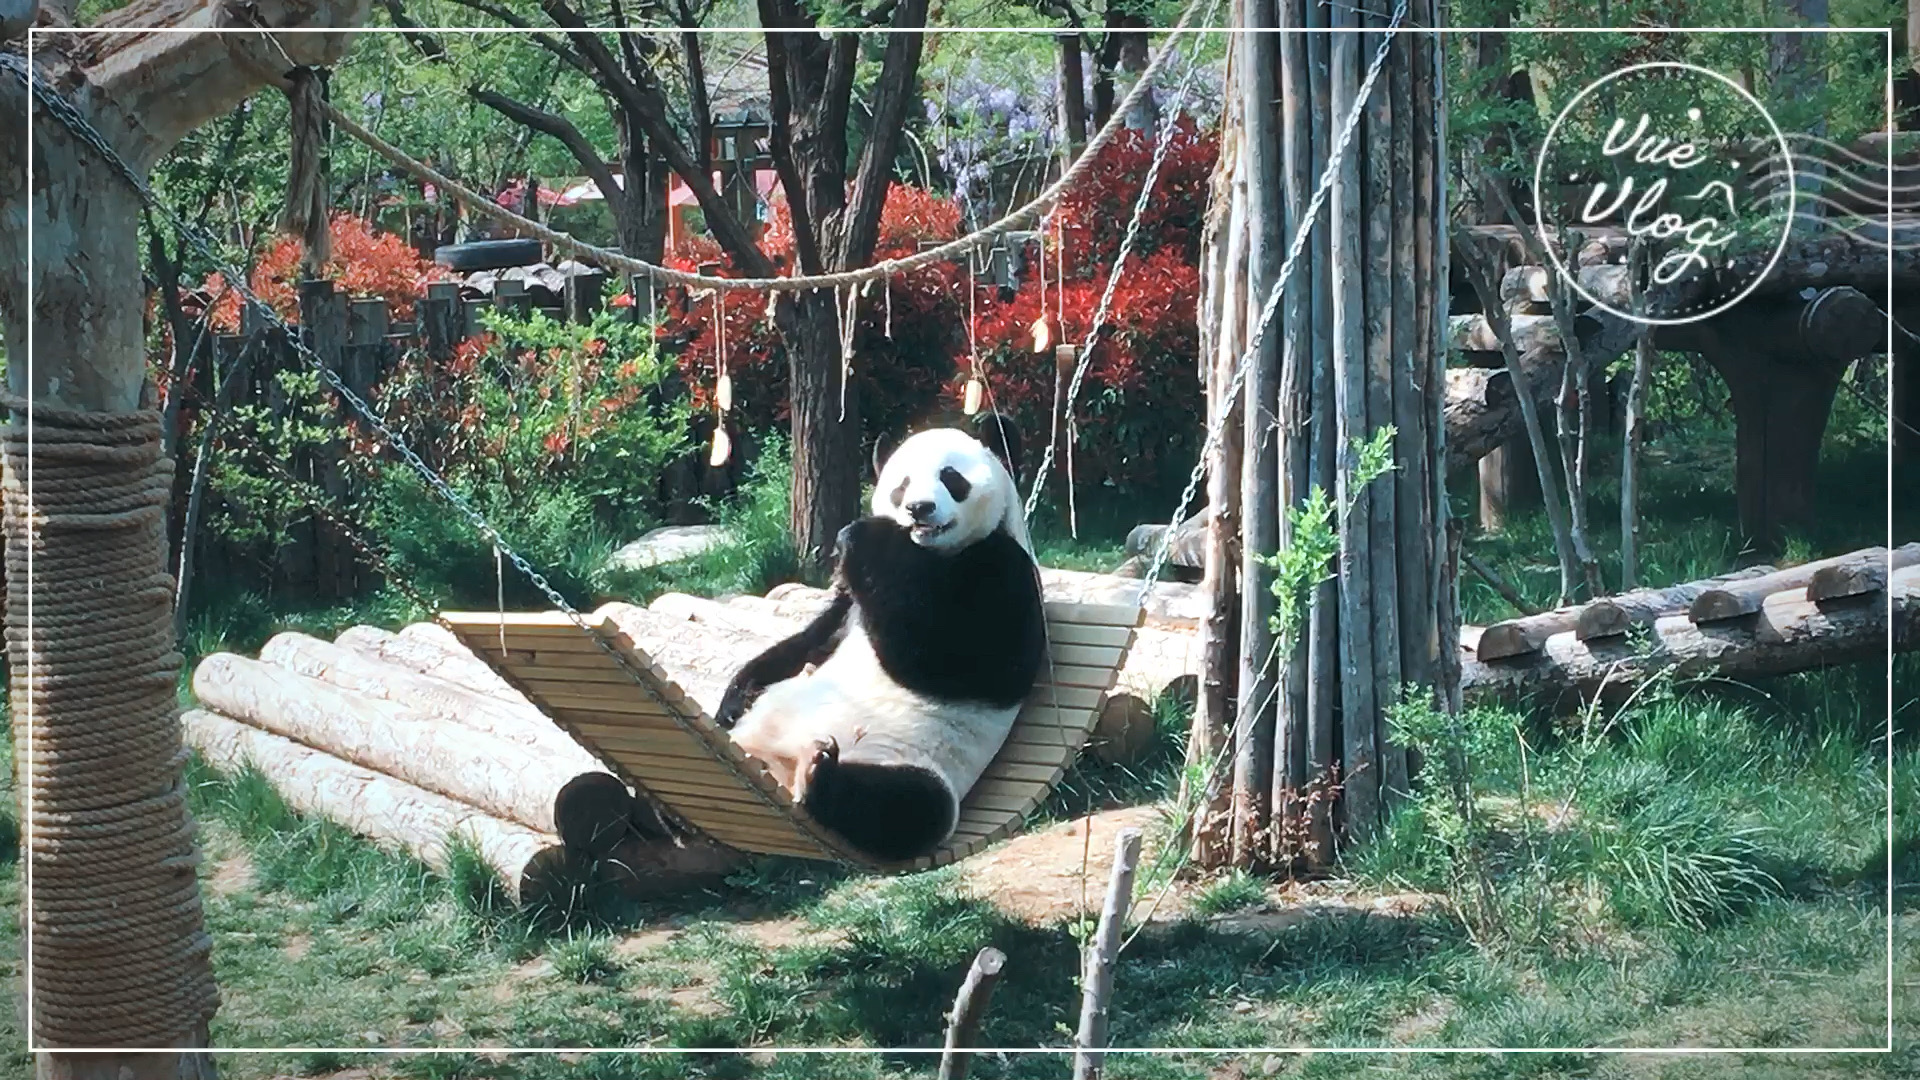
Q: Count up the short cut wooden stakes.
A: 2